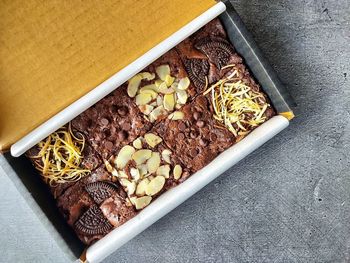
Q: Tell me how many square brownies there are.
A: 8